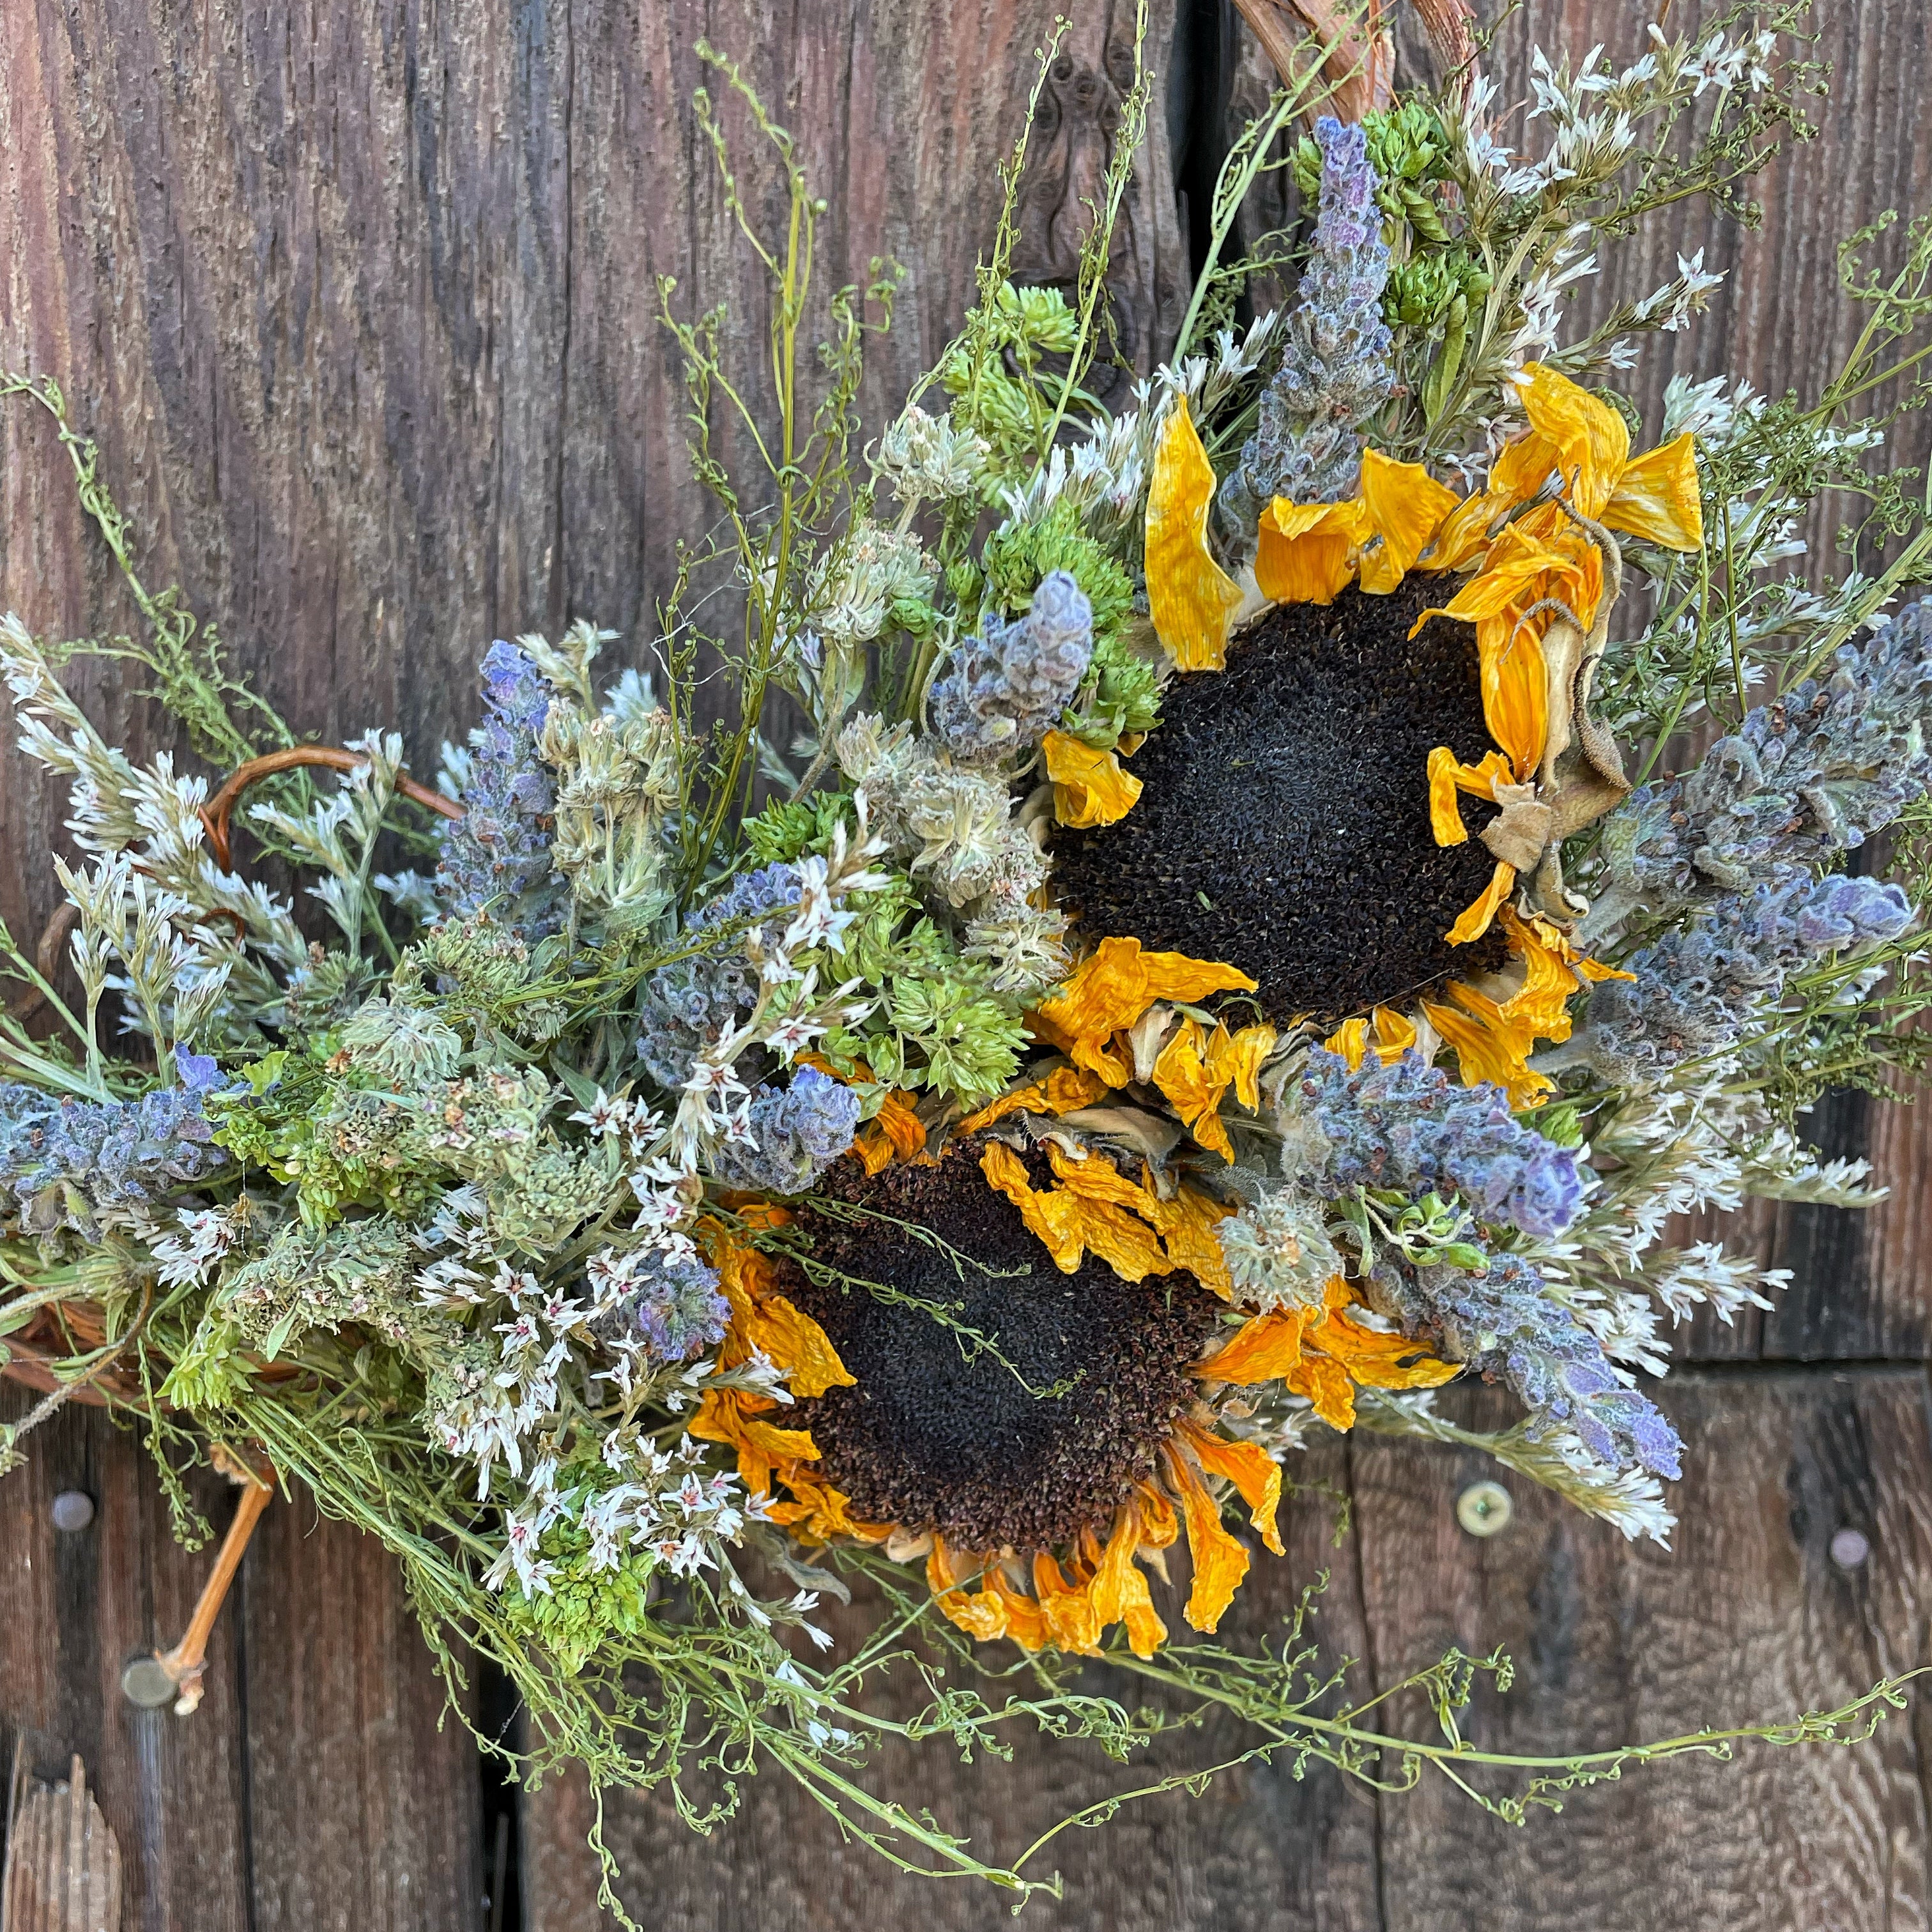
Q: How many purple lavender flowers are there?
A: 11